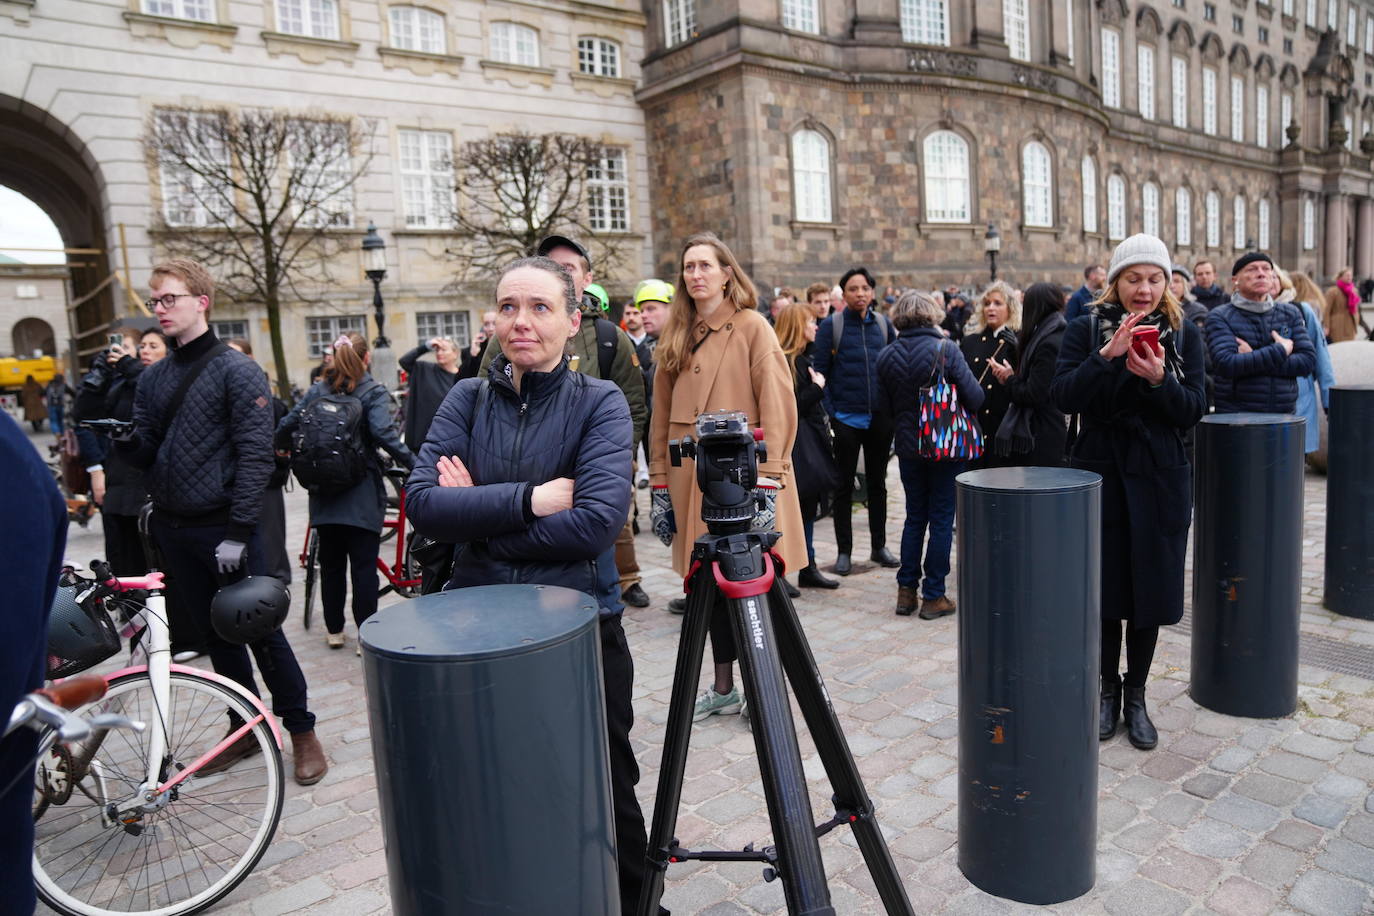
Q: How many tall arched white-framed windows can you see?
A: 11